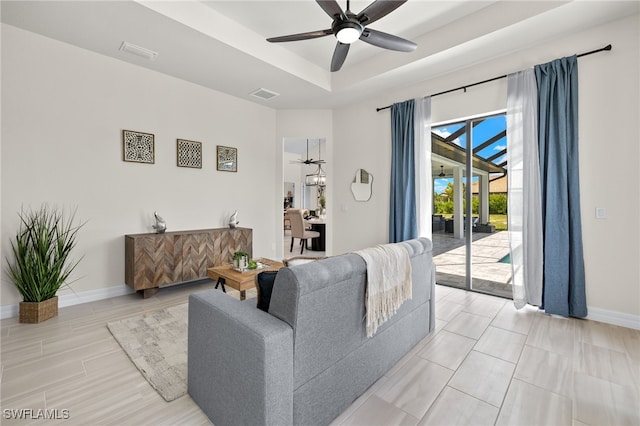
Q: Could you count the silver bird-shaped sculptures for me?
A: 2